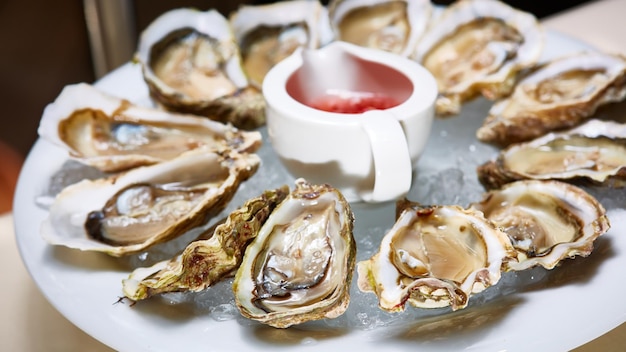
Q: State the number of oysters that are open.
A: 11